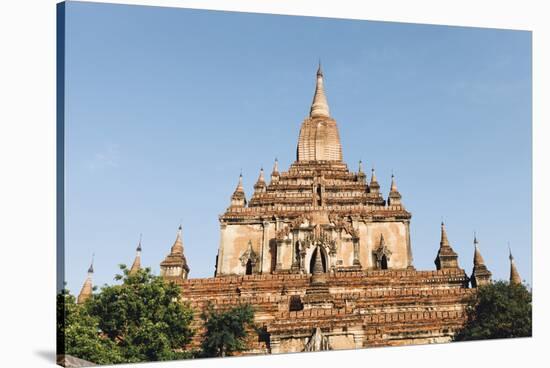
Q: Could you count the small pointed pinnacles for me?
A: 12